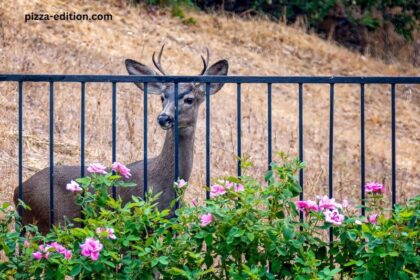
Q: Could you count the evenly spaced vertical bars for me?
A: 13